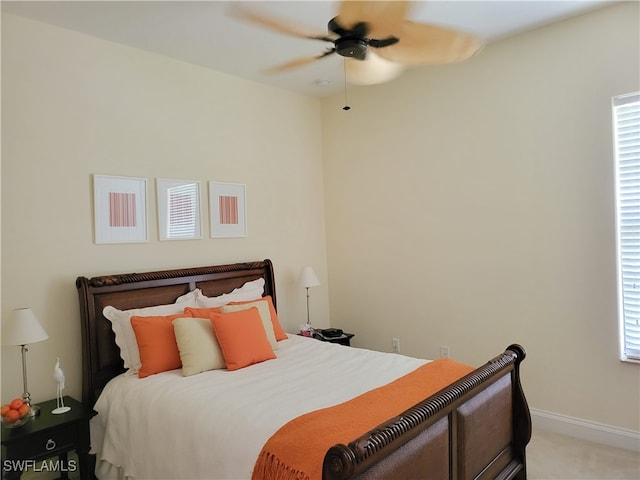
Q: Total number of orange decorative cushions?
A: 4